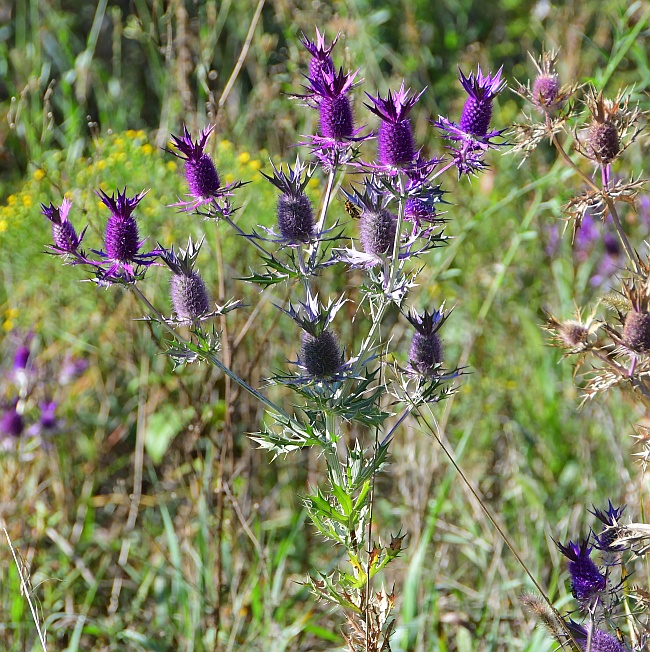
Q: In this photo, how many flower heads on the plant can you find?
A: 13